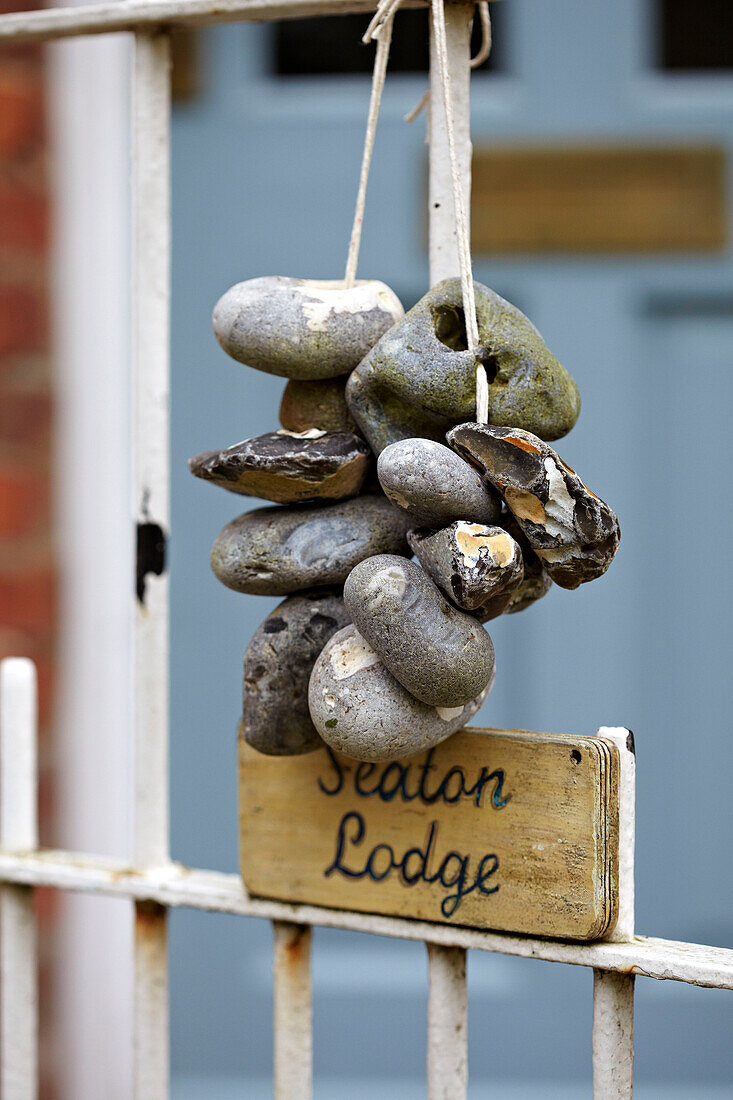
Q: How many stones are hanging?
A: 12